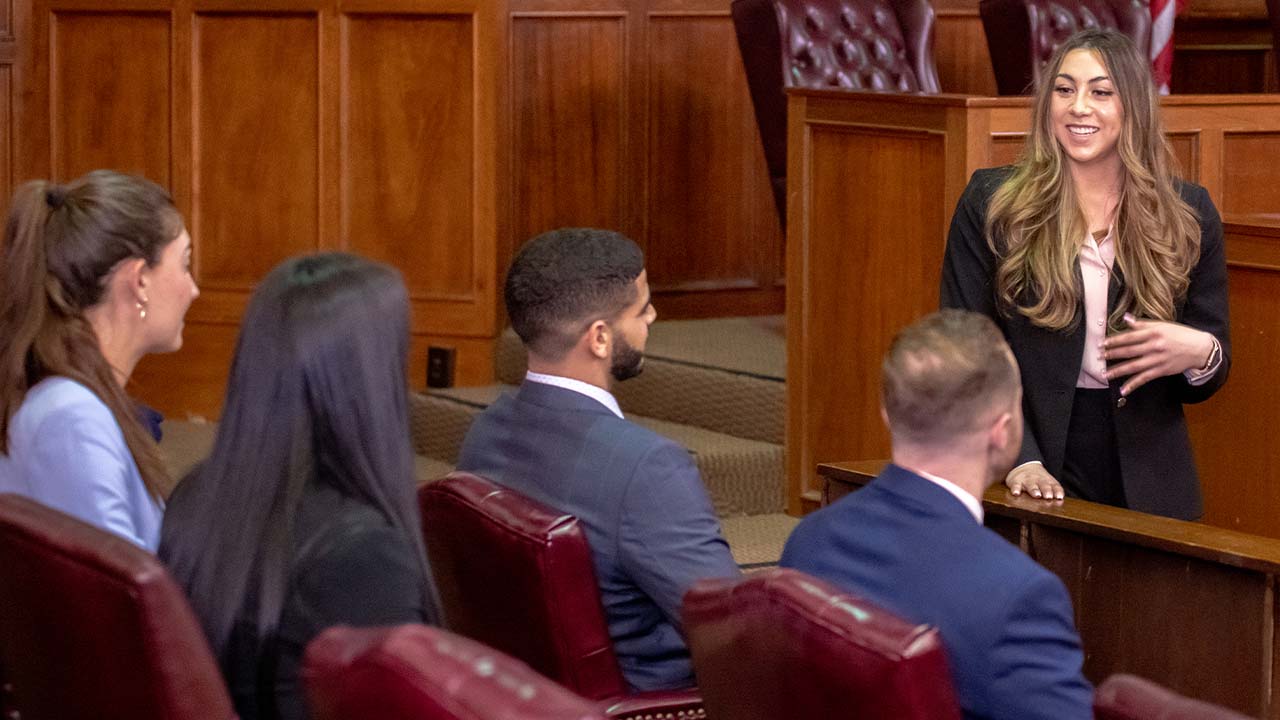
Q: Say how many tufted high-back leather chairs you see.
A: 2